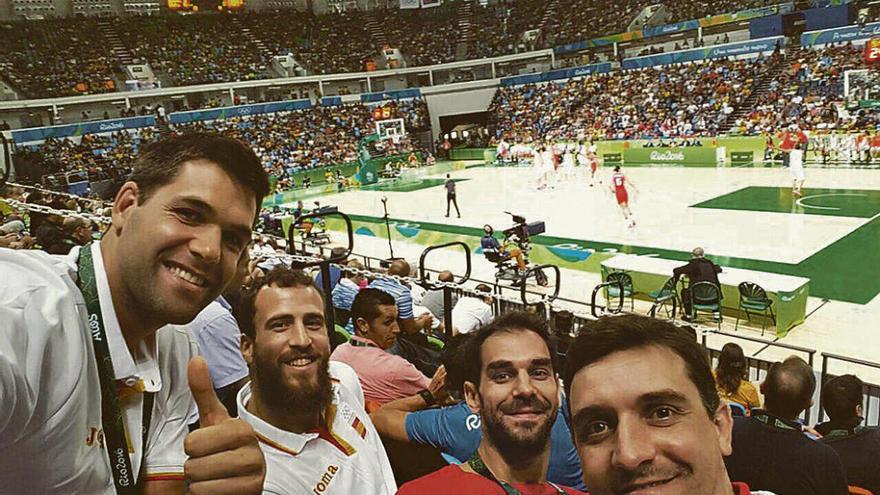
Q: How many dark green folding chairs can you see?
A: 4